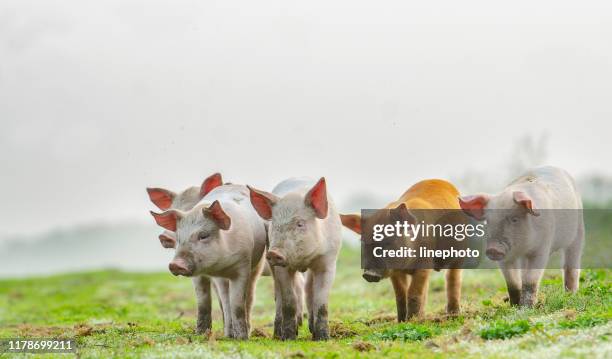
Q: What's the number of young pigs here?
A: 5